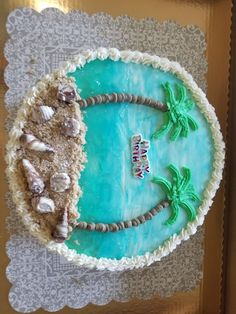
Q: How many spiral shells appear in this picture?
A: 3